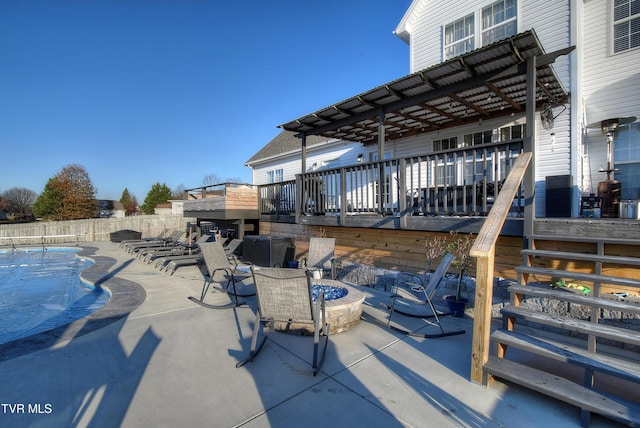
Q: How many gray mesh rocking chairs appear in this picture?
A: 4